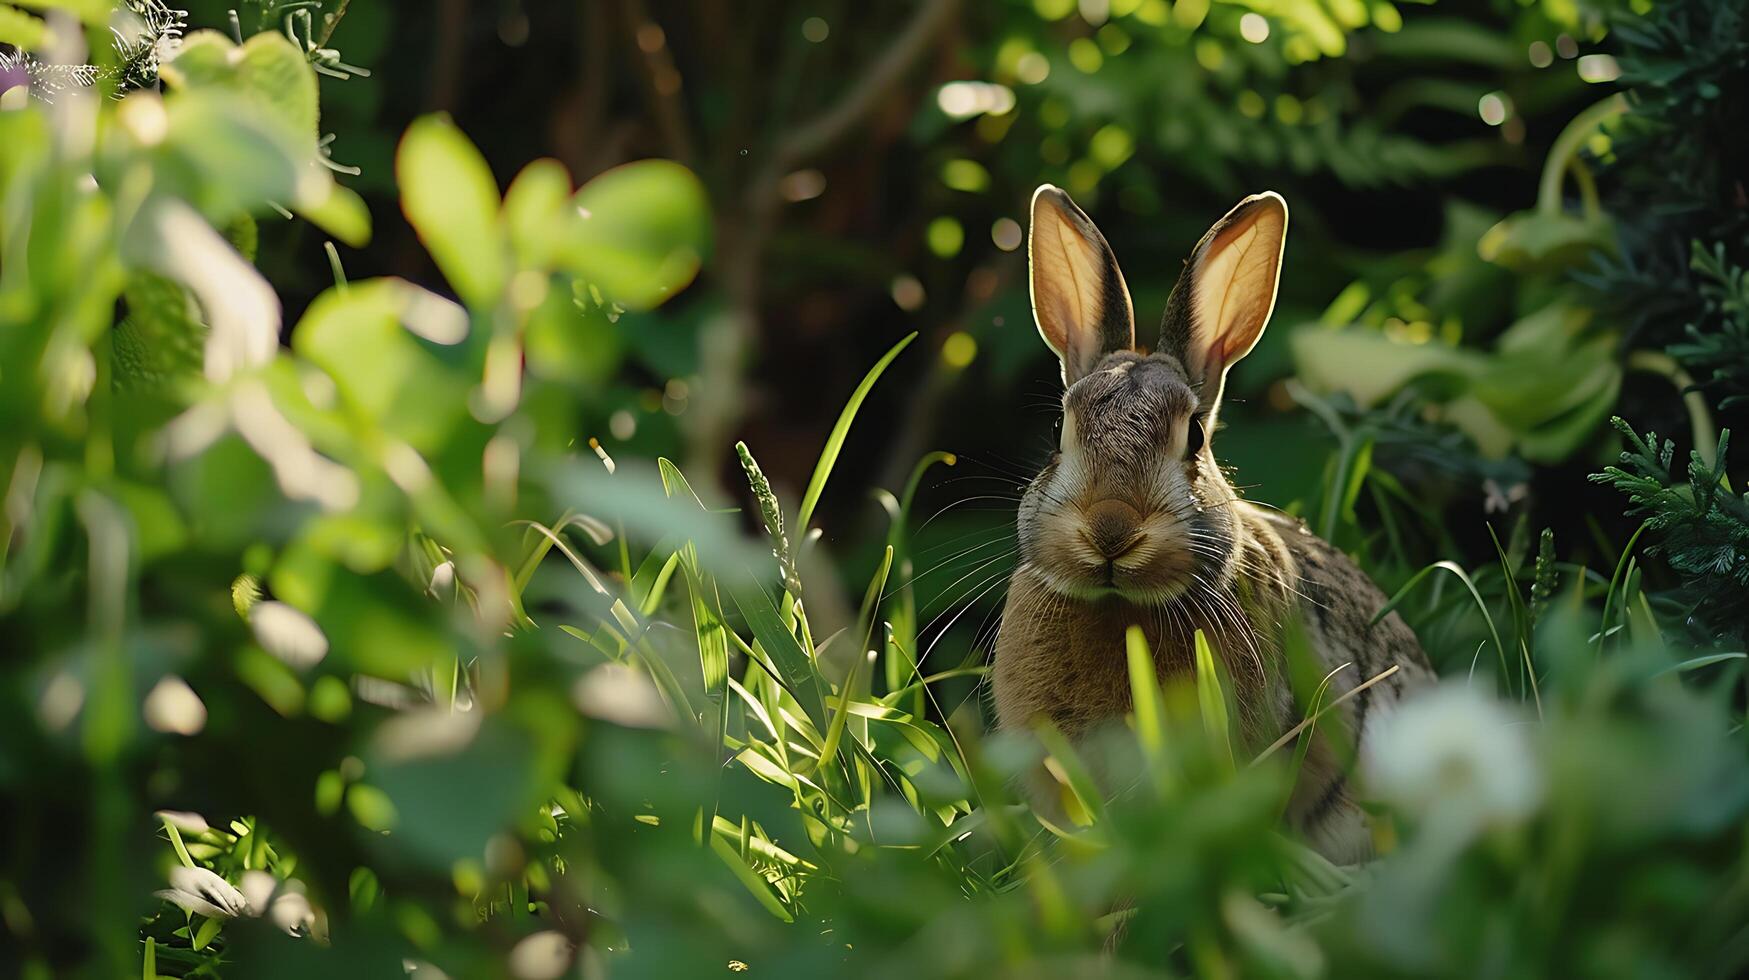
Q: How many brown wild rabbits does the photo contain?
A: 1